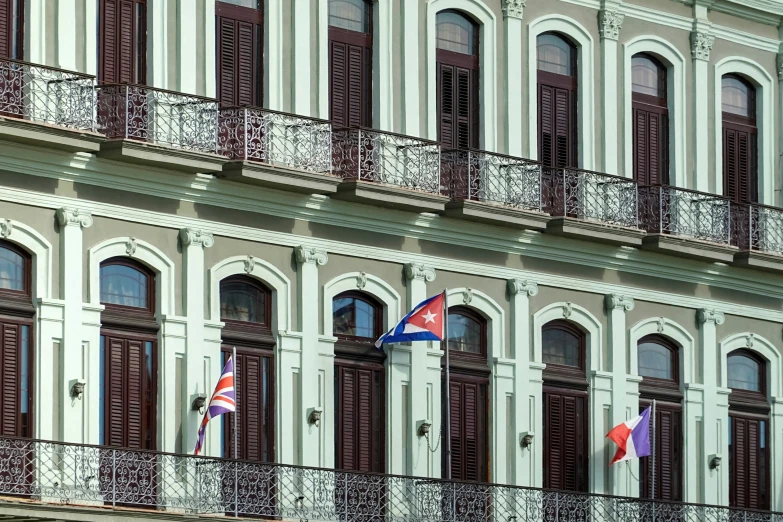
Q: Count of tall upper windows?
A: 8